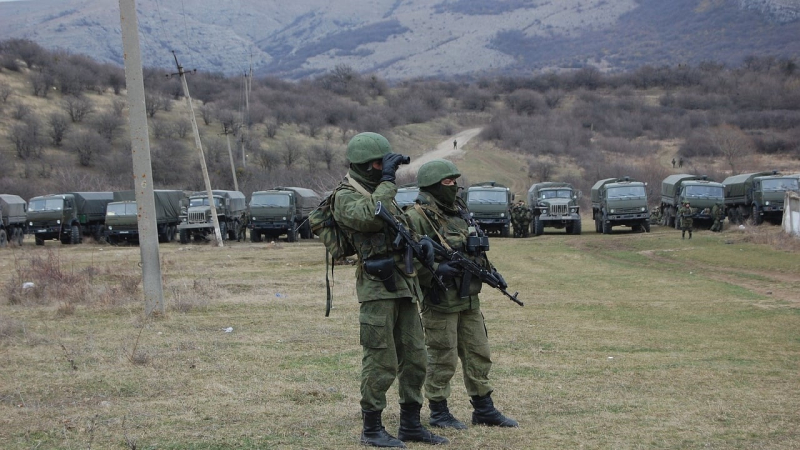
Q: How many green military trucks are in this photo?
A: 11